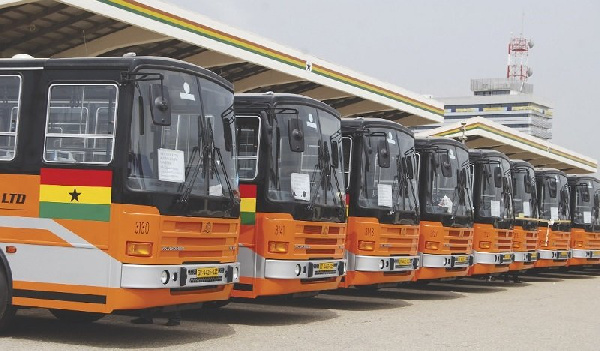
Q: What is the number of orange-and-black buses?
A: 8